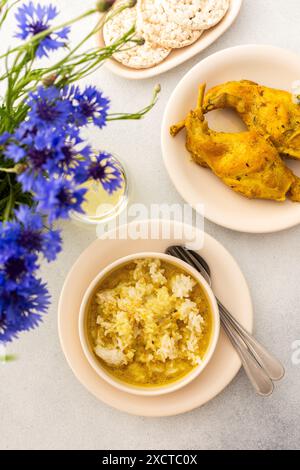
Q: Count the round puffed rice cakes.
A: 3